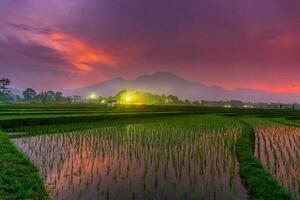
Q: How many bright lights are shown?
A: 3